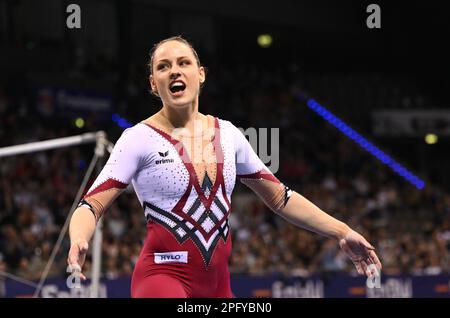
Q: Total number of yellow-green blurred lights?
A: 3